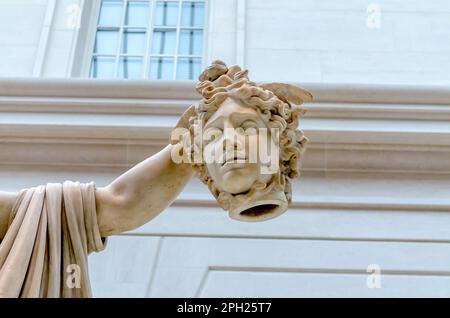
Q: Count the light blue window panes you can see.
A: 12